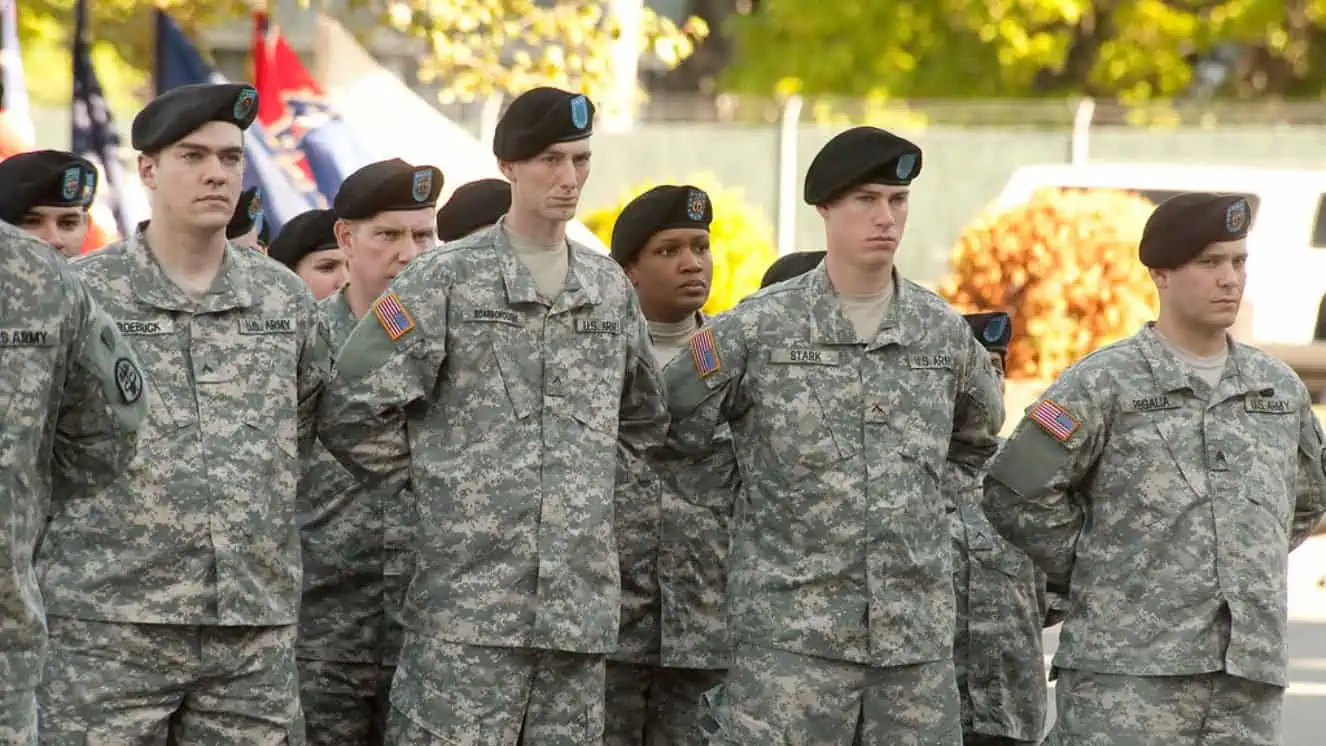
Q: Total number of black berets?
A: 12